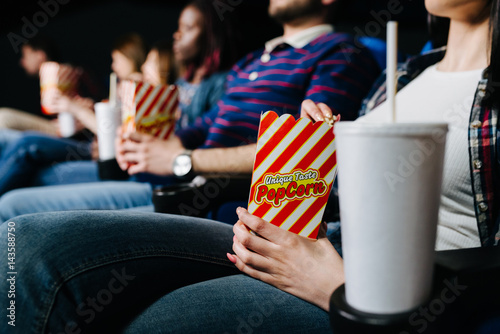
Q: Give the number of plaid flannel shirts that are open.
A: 1